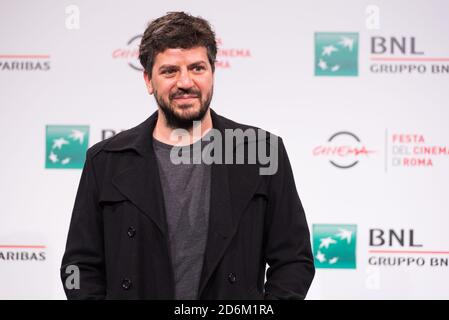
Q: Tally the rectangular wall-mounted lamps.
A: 0